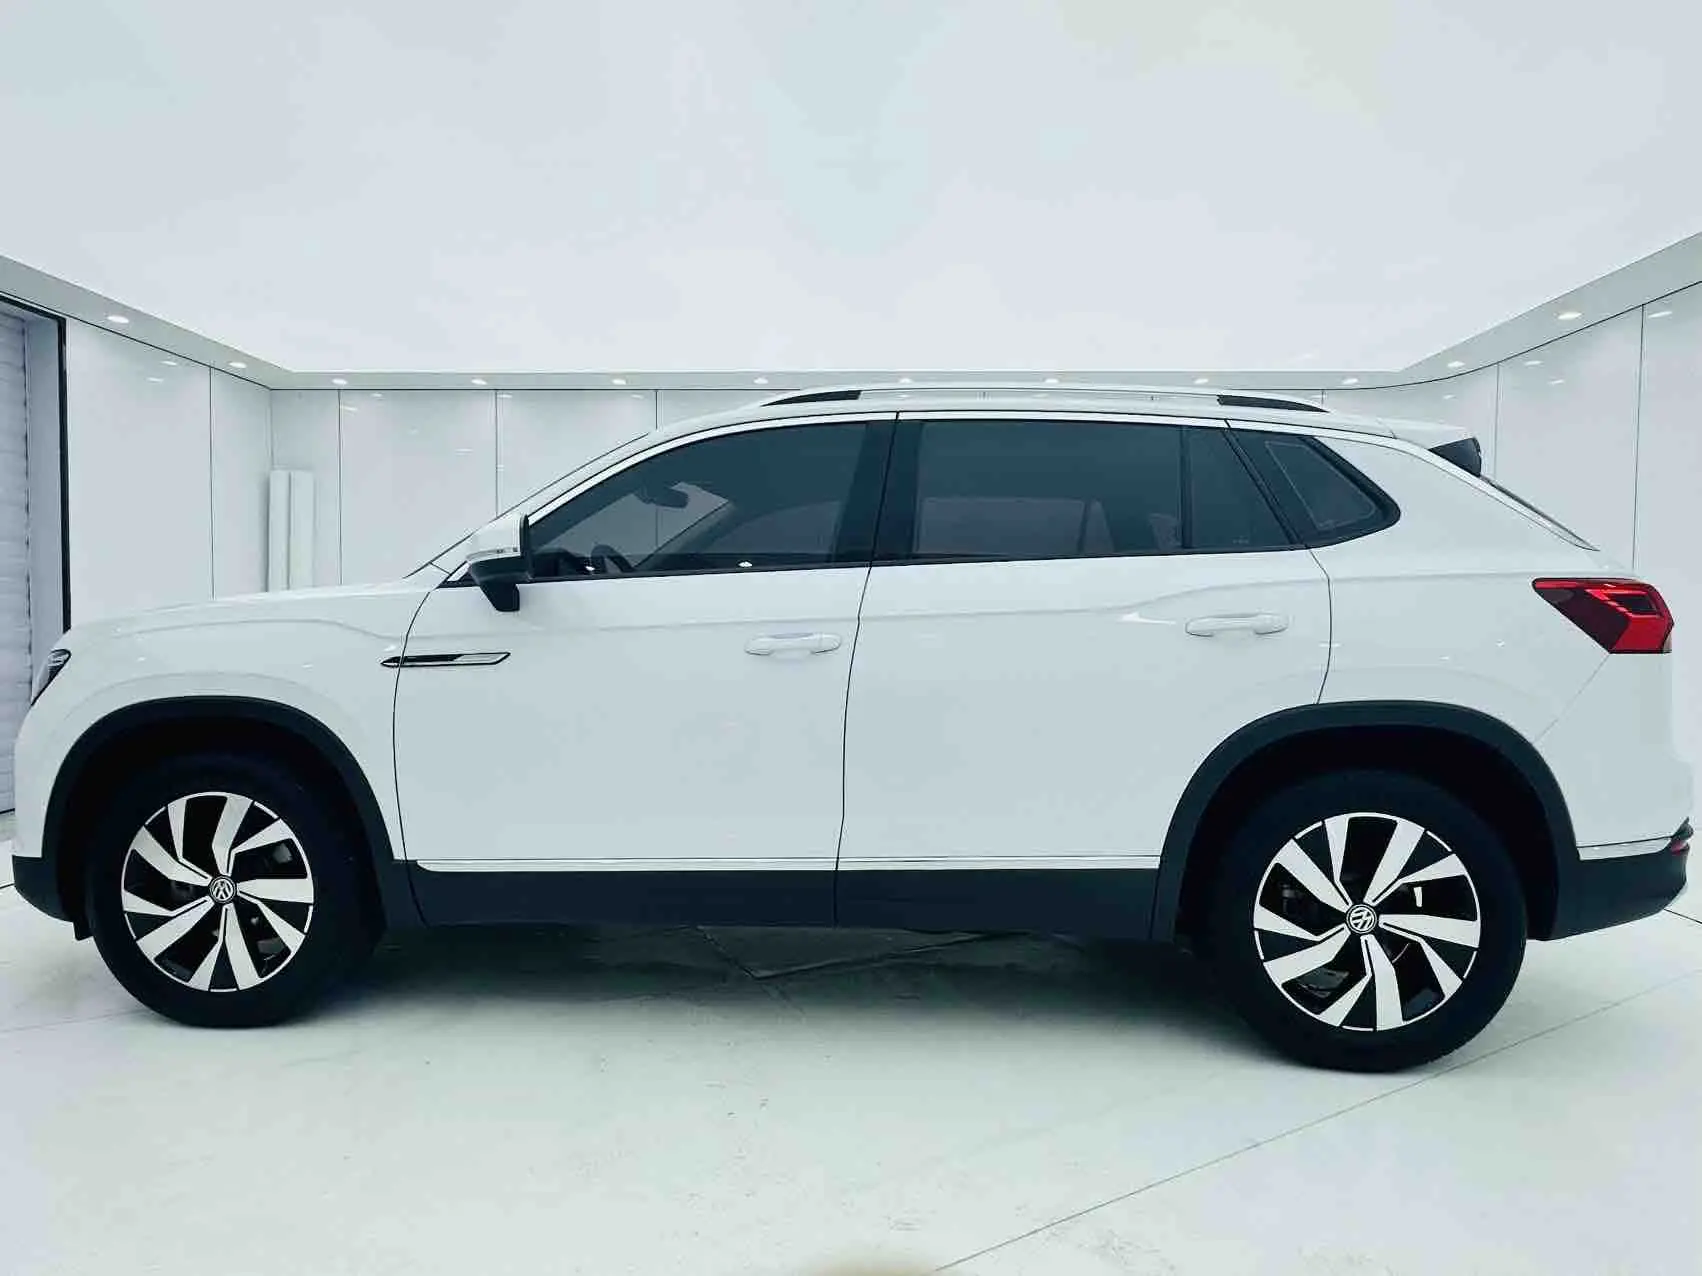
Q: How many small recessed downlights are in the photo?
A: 12